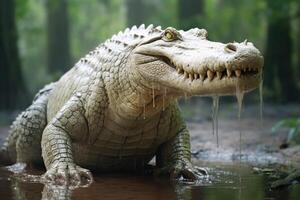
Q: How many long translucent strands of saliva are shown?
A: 3